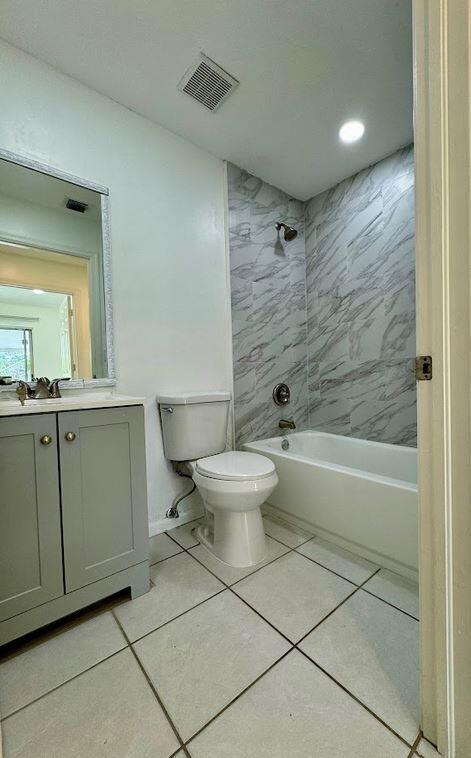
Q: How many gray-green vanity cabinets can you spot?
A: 1